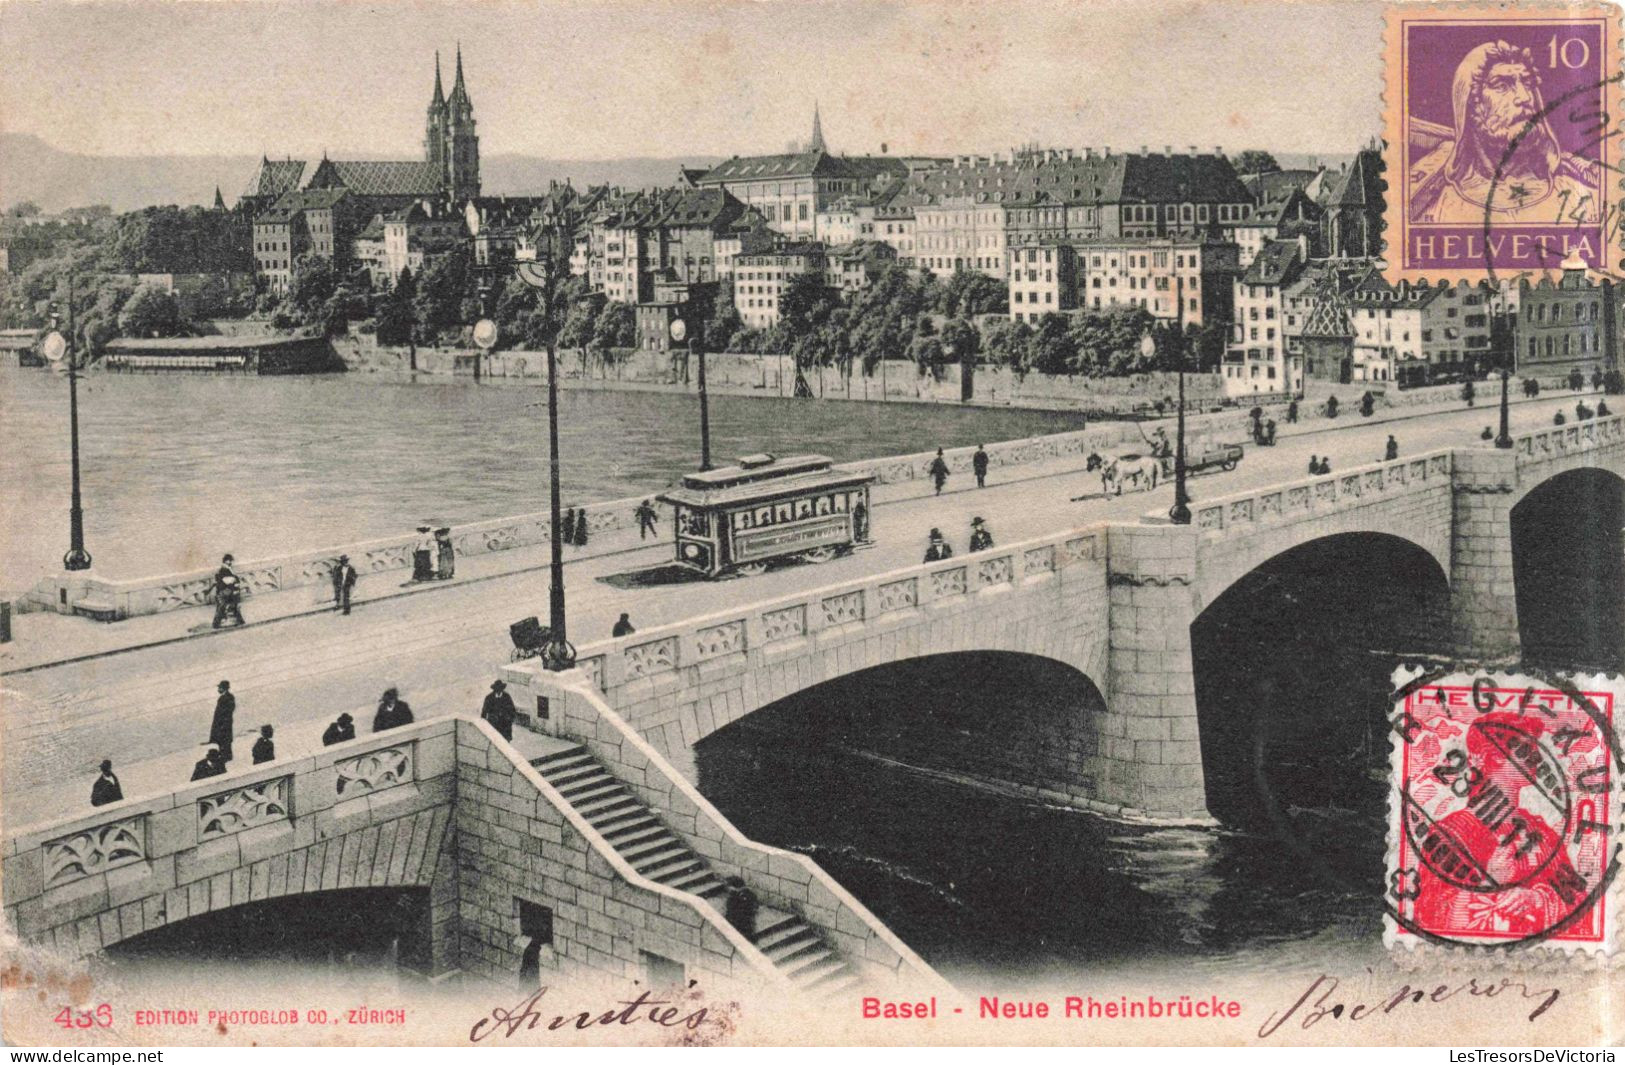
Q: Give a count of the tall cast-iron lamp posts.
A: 5